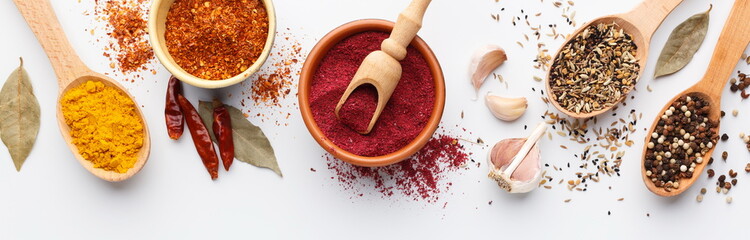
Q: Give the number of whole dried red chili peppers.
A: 3